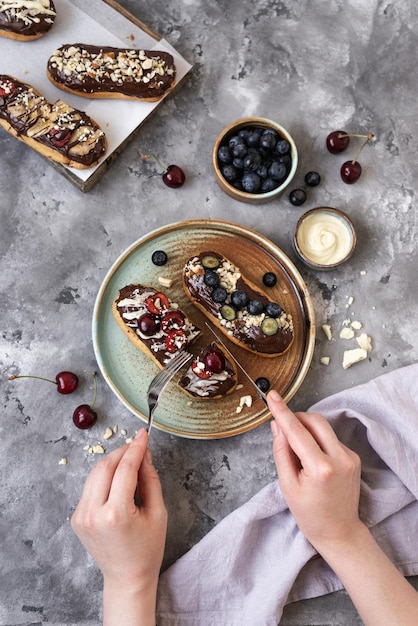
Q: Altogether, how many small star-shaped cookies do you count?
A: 0